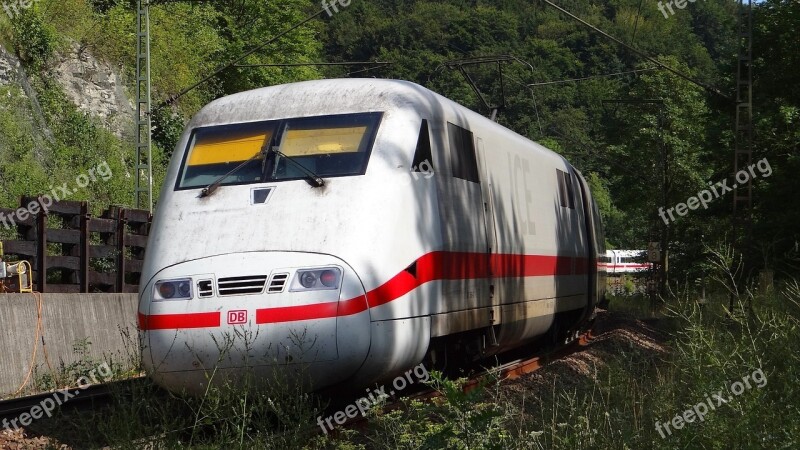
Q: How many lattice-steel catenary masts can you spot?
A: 2